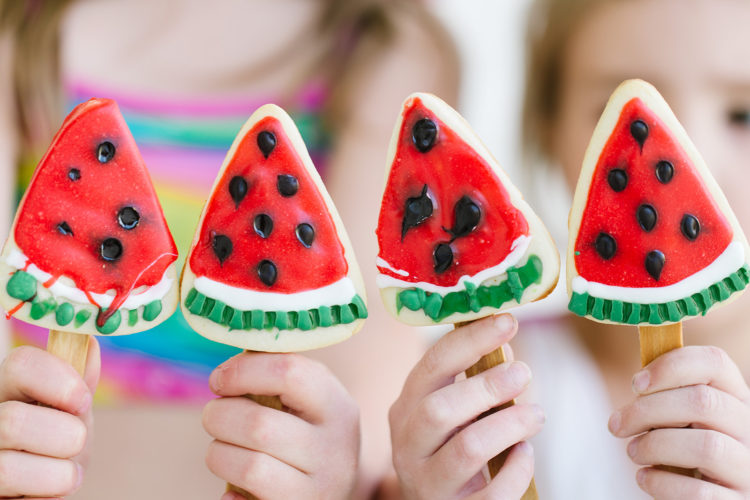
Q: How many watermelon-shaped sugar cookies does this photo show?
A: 4